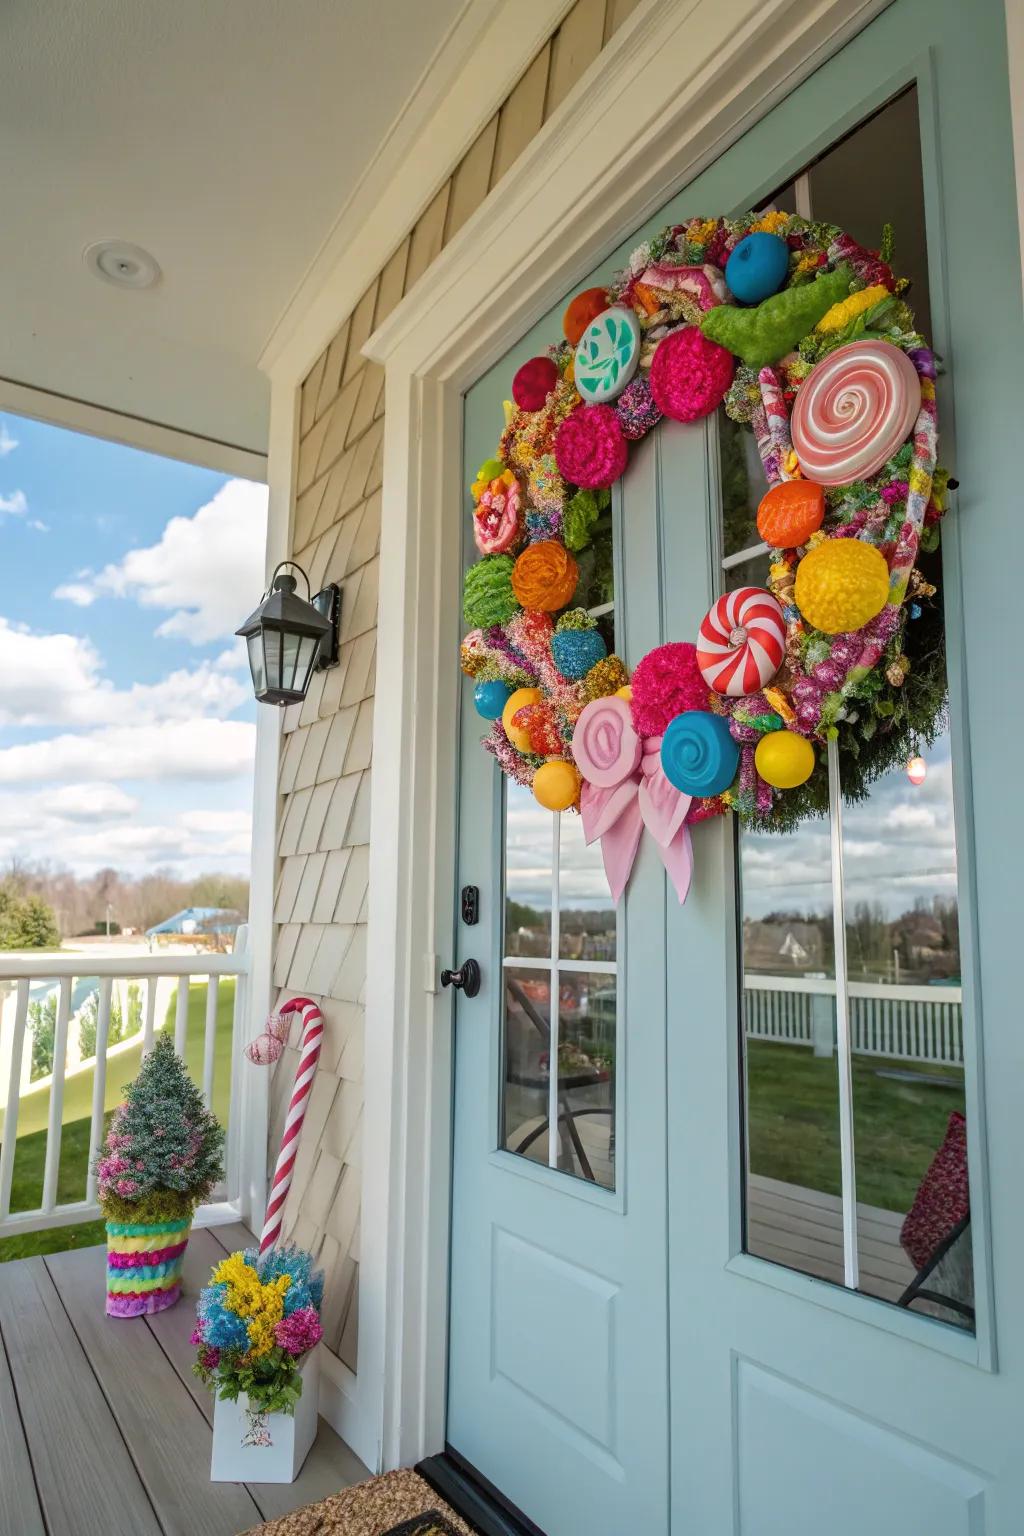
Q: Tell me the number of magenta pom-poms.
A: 3